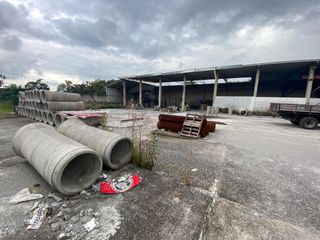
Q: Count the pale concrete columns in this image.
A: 7